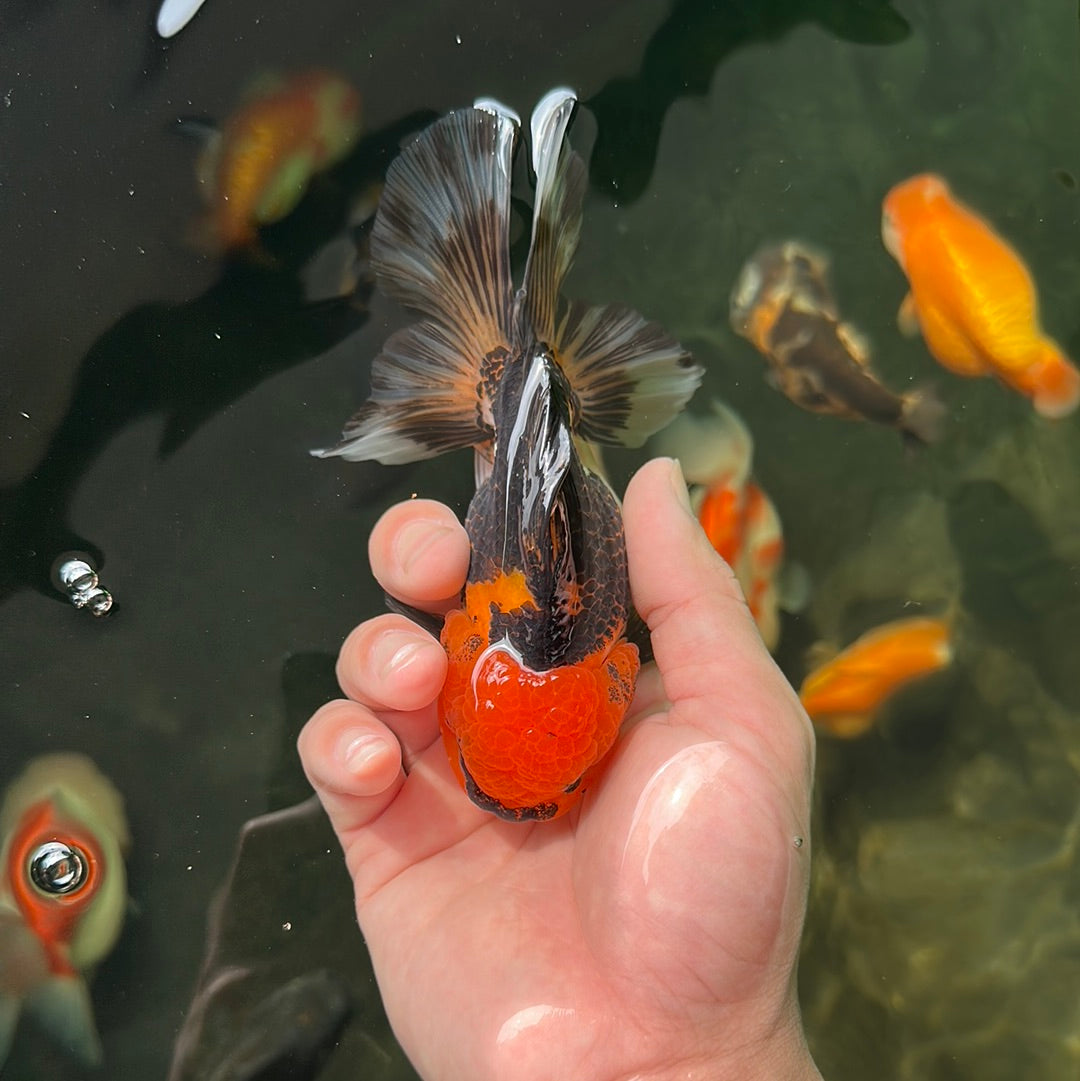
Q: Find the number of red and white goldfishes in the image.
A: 2